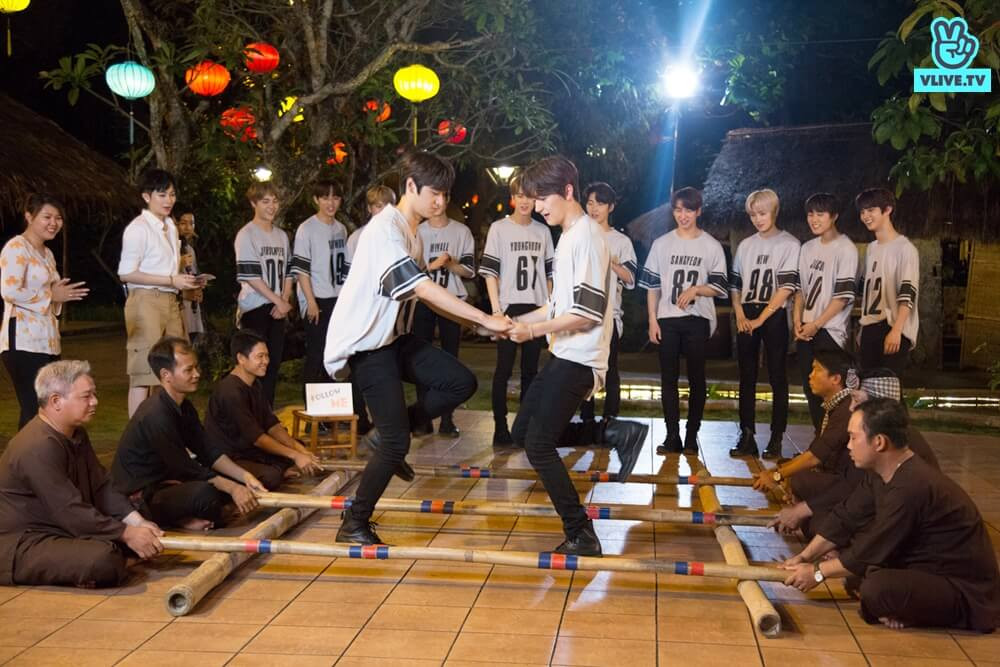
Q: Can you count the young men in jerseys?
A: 12